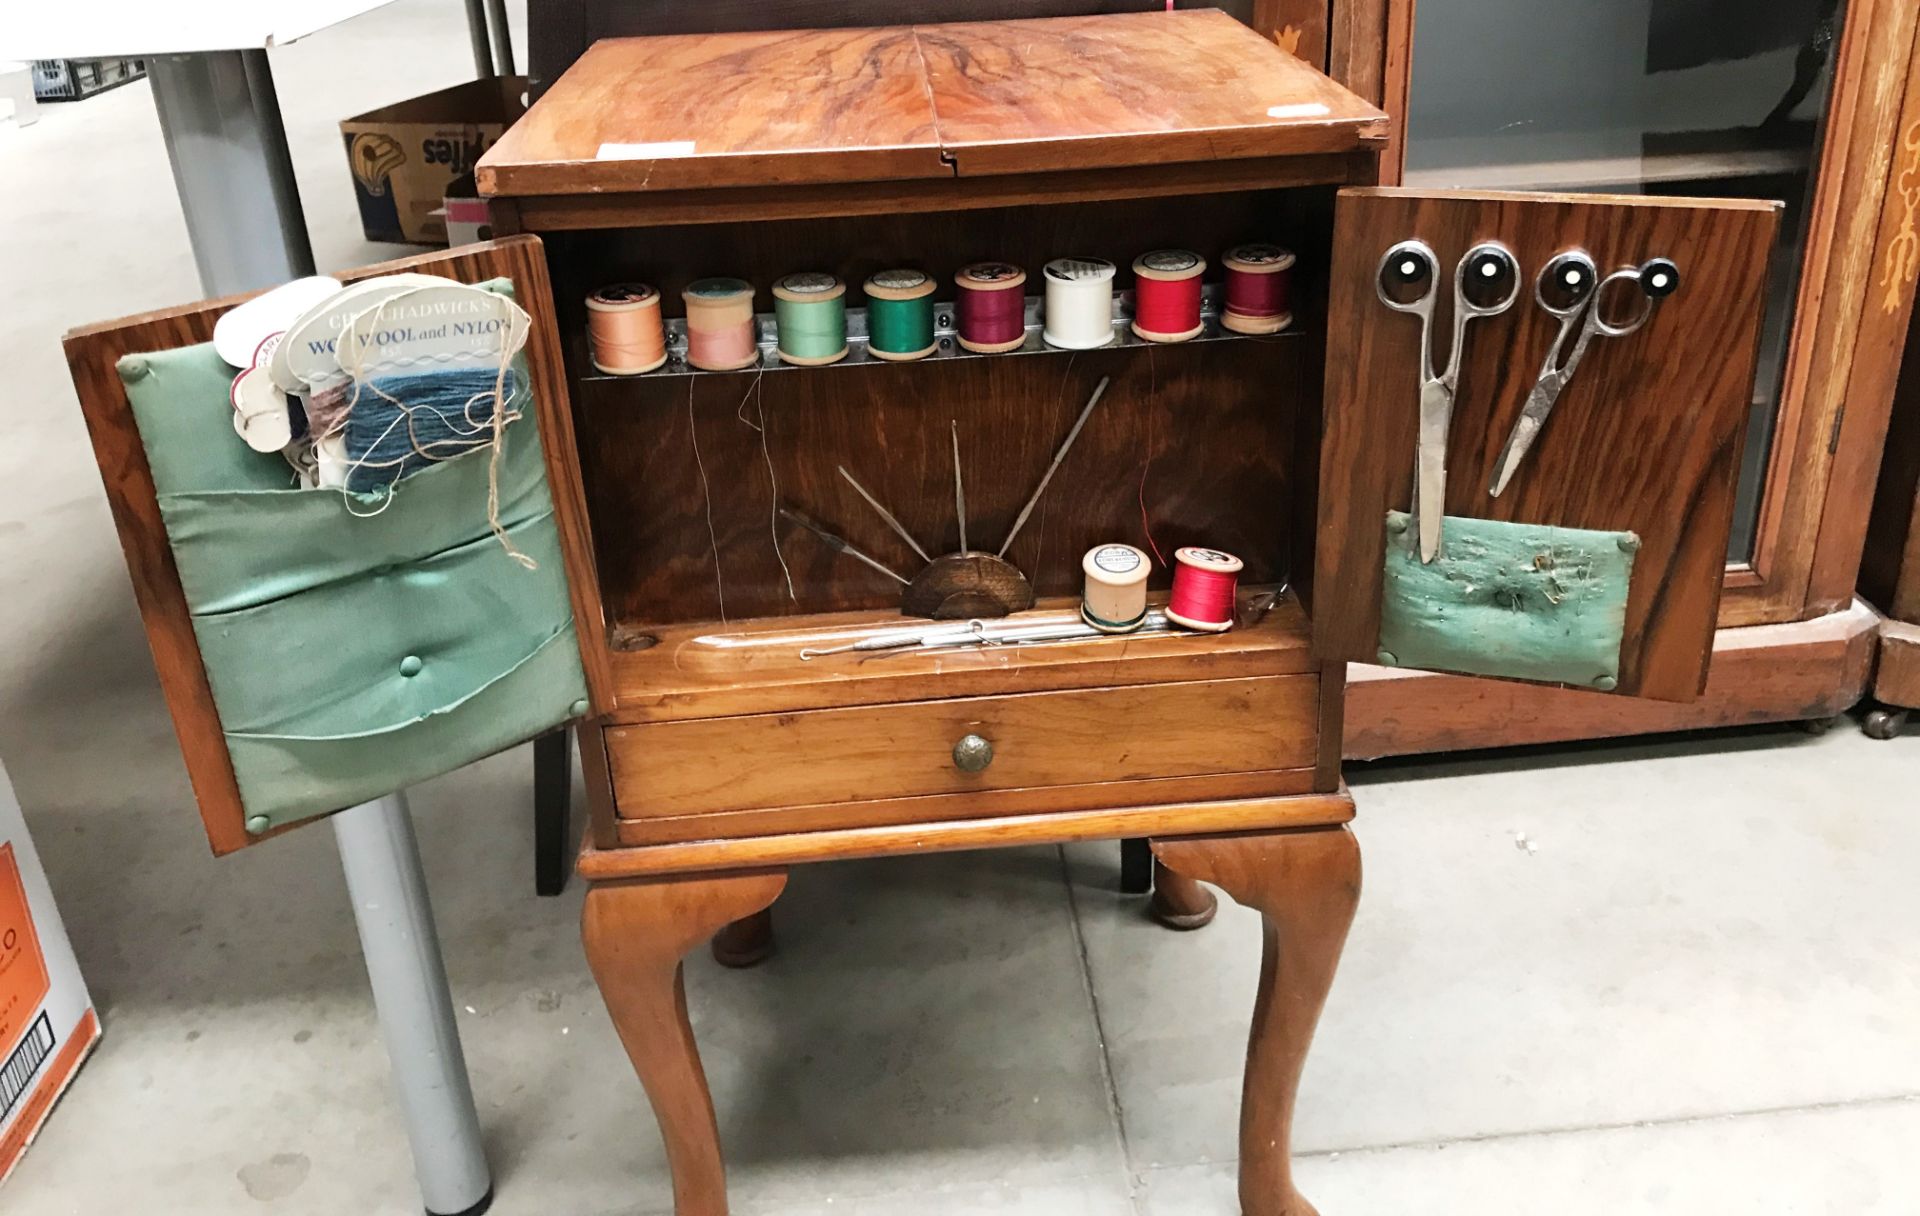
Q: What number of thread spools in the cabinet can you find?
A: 10